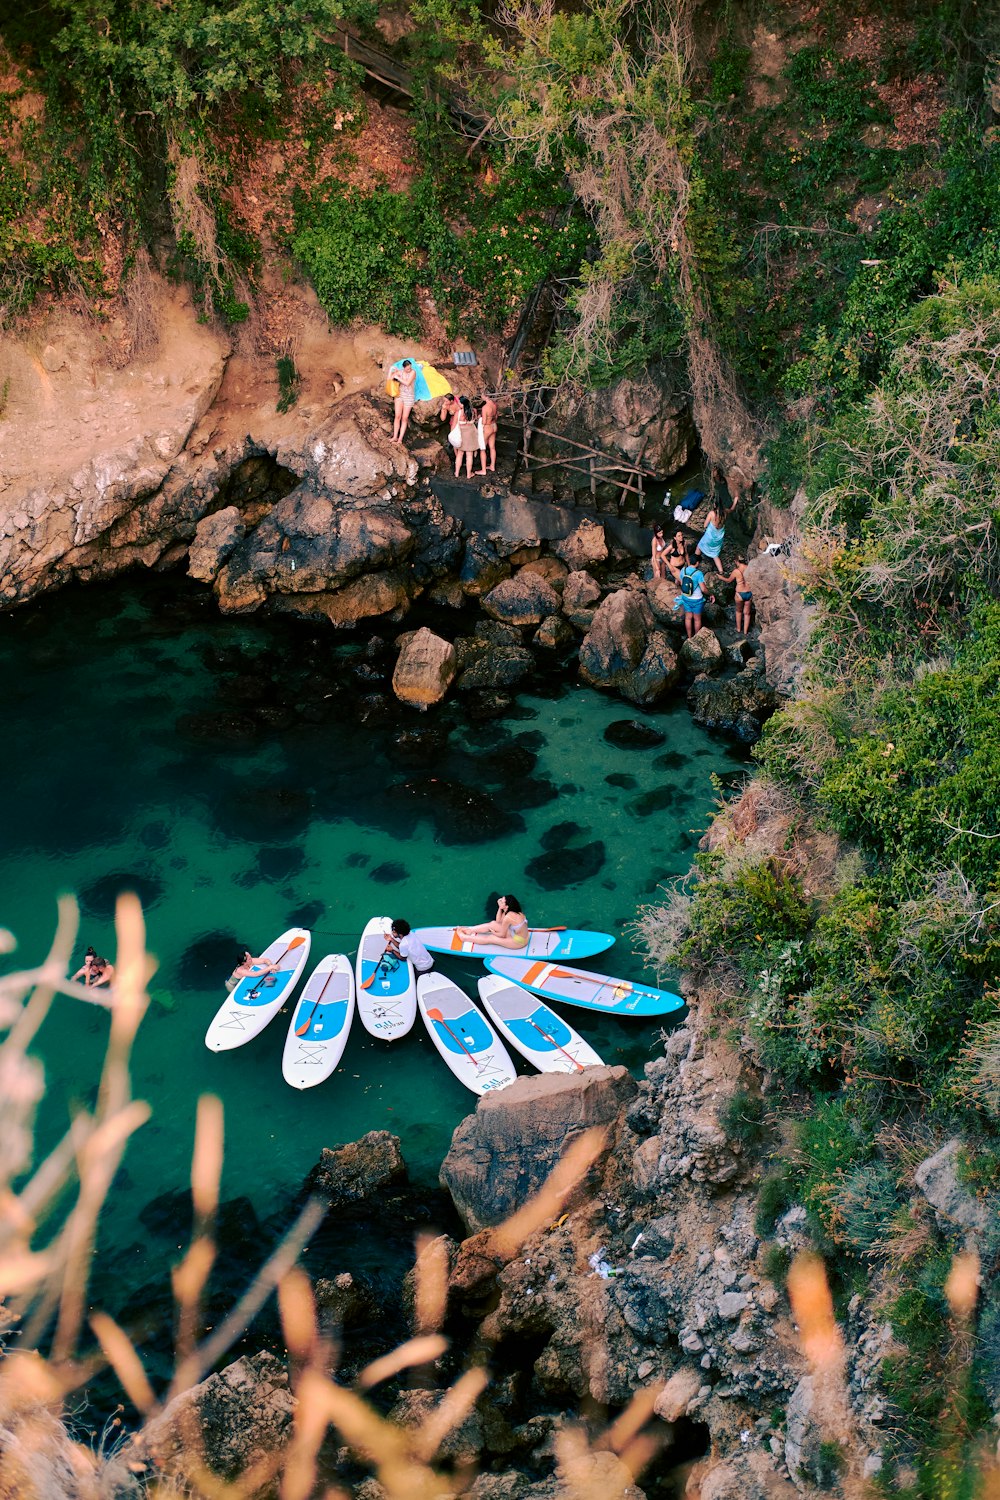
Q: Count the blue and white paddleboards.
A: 7